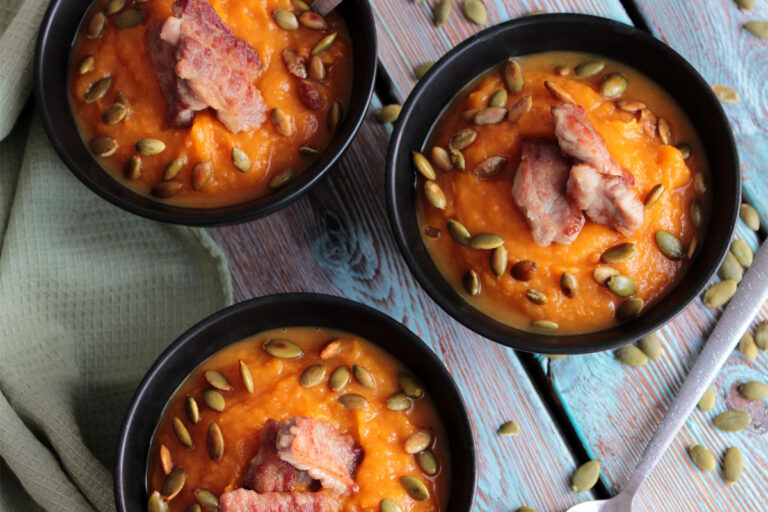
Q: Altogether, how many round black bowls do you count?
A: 3